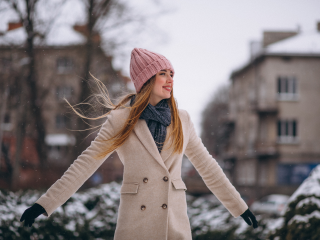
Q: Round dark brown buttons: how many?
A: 4